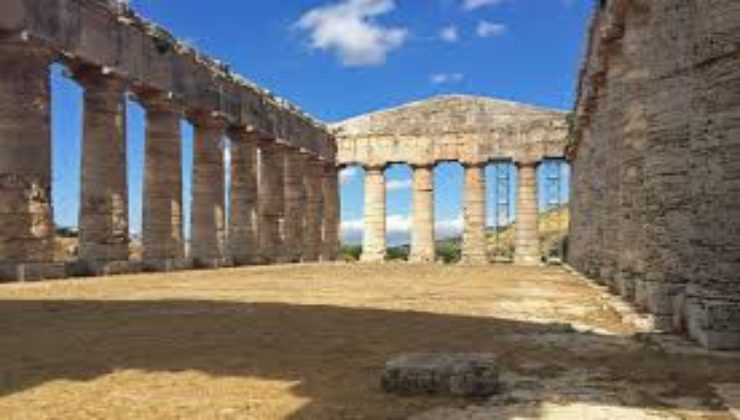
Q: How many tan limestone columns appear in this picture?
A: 13